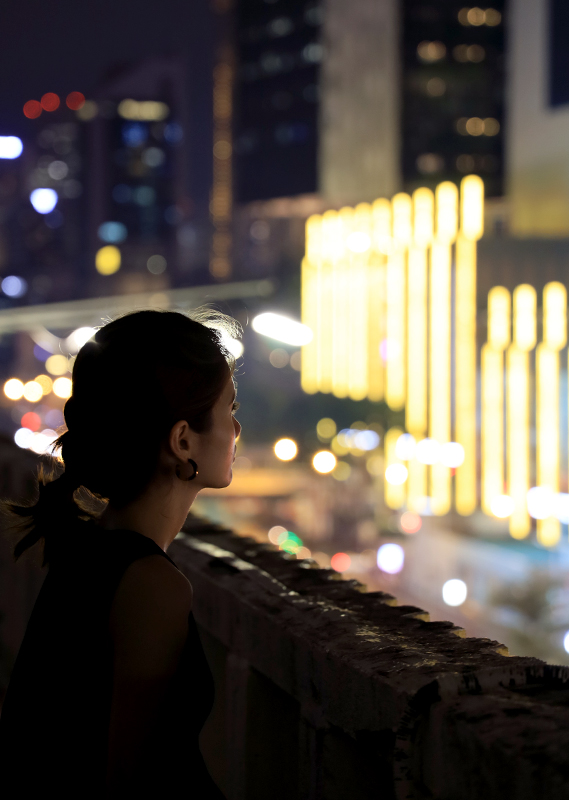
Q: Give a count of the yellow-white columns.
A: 12